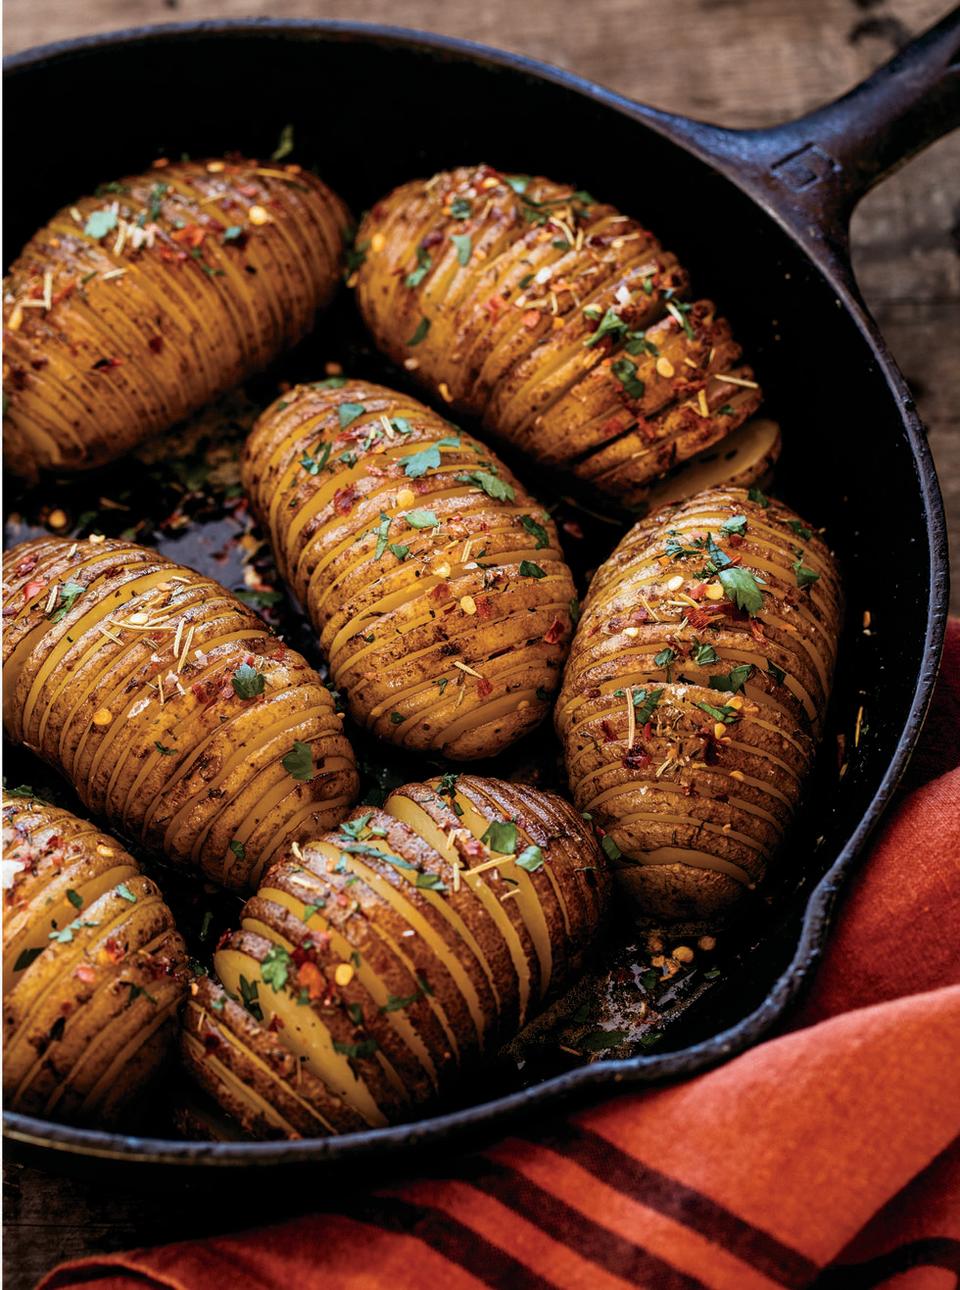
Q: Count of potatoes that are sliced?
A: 7